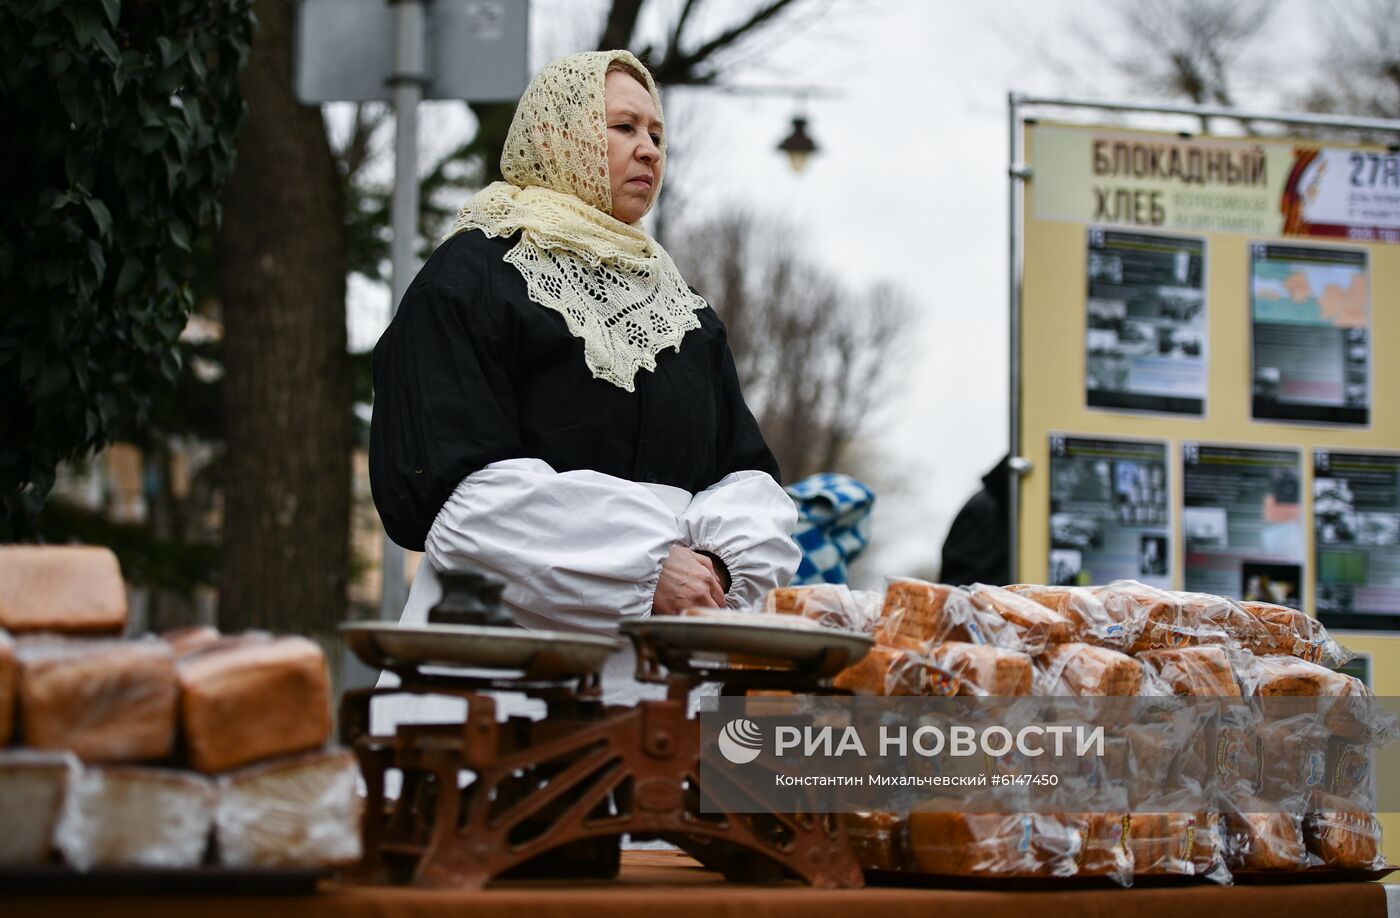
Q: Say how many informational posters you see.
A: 5